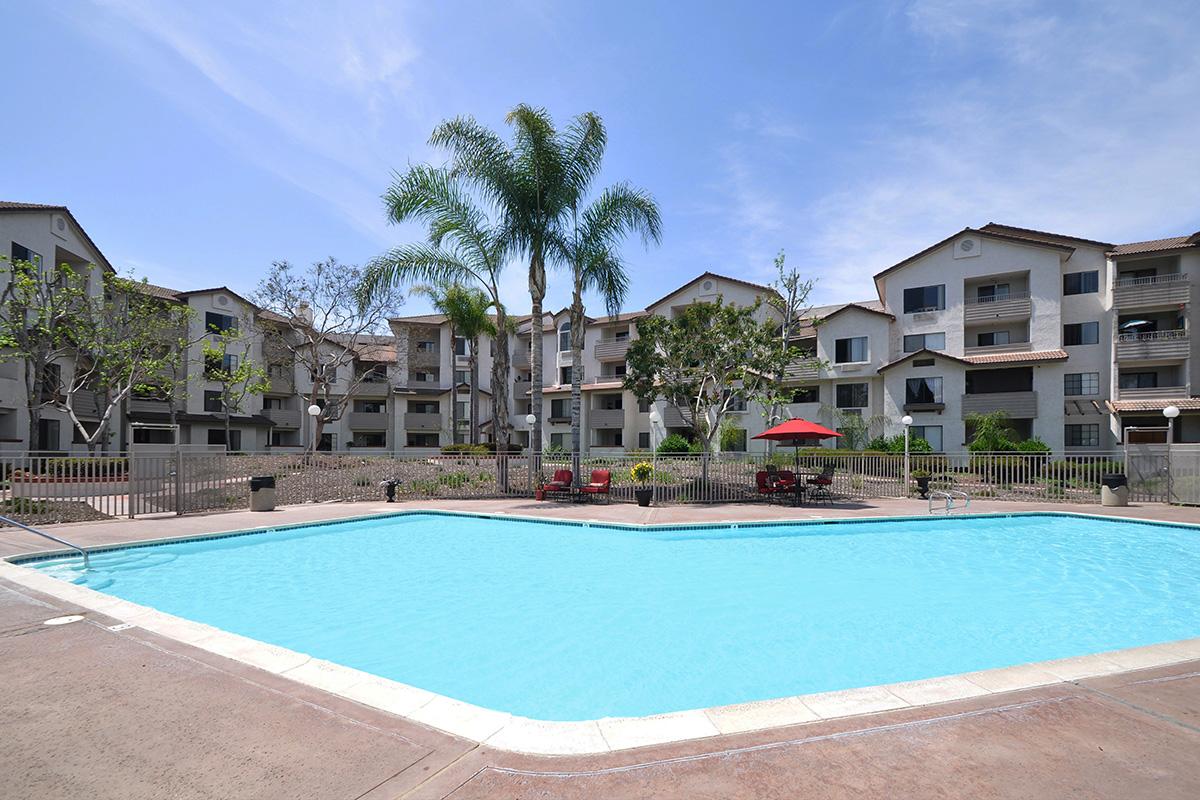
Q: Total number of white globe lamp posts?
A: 5